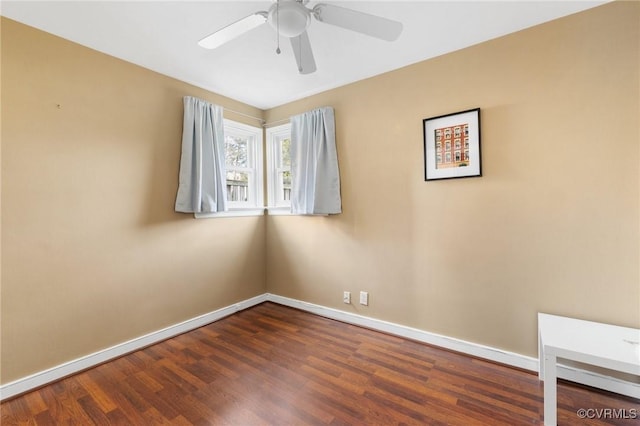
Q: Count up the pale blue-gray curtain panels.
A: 2